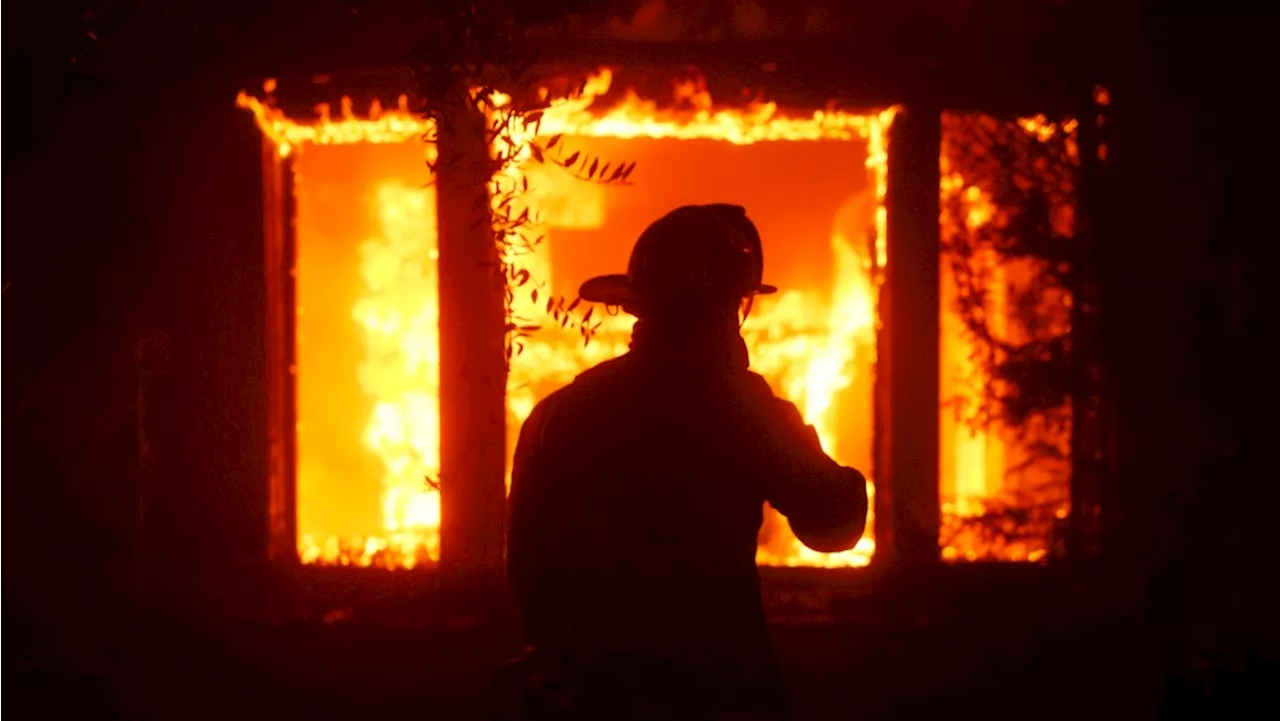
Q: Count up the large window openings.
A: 3